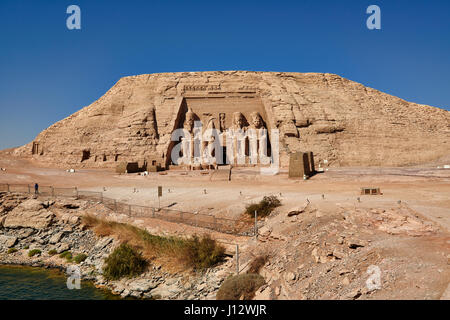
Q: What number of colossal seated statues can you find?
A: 4